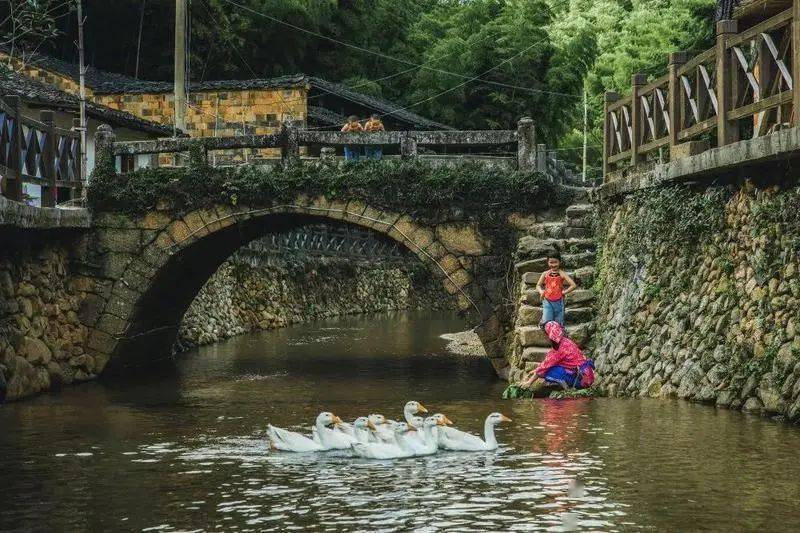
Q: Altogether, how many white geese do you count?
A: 9